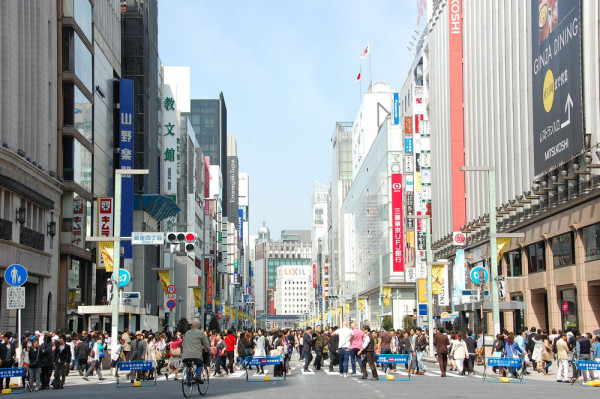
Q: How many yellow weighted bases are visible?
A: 6